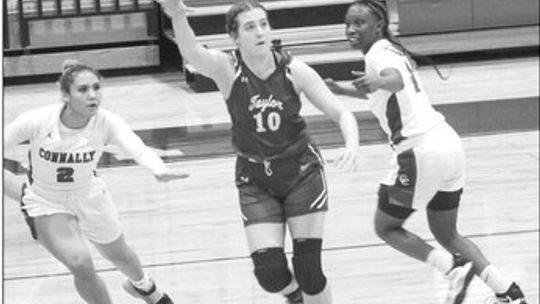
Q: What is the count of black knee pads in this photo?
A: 2